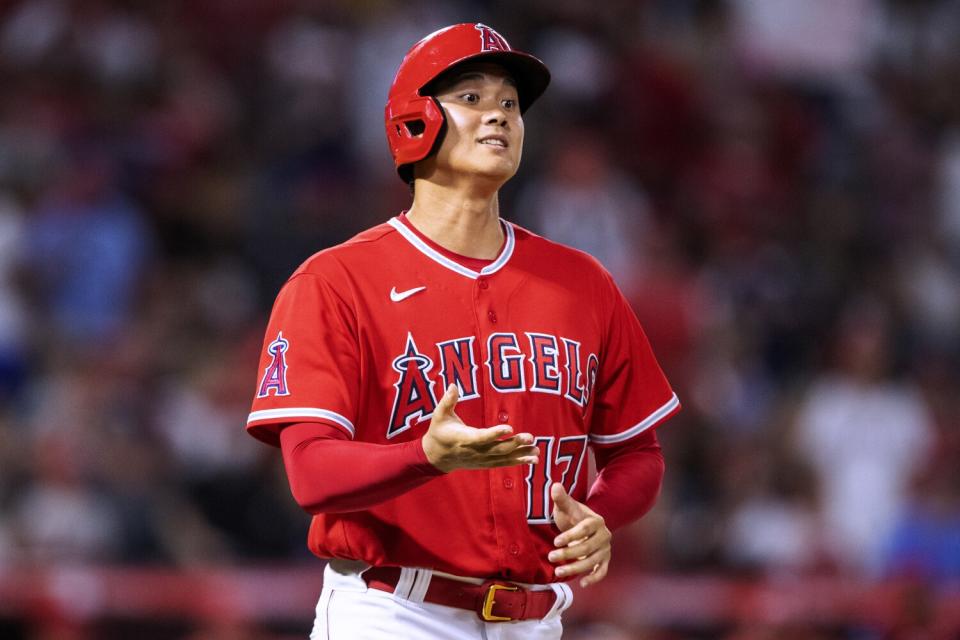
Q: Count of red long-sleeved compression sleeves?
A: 2